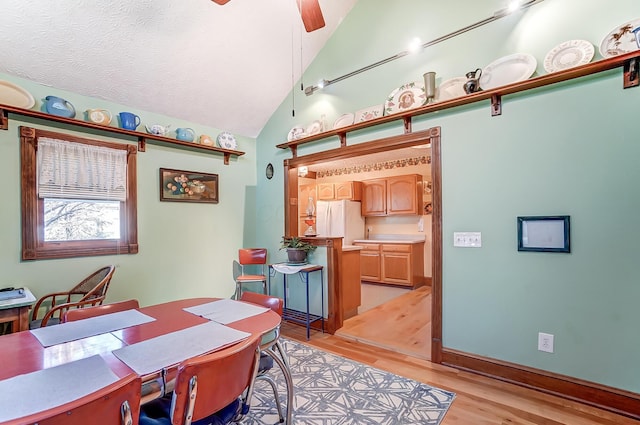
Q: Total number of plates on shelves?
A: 11